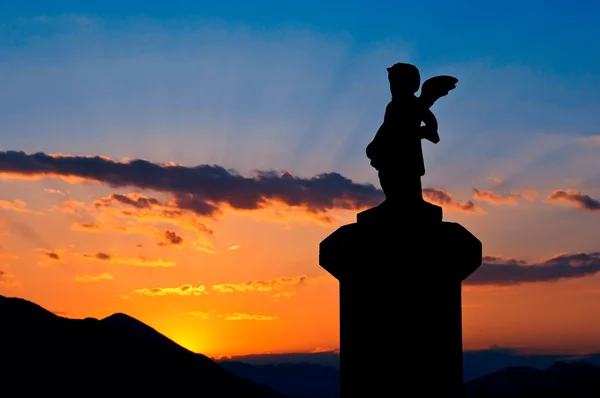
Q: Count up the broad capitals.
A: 1